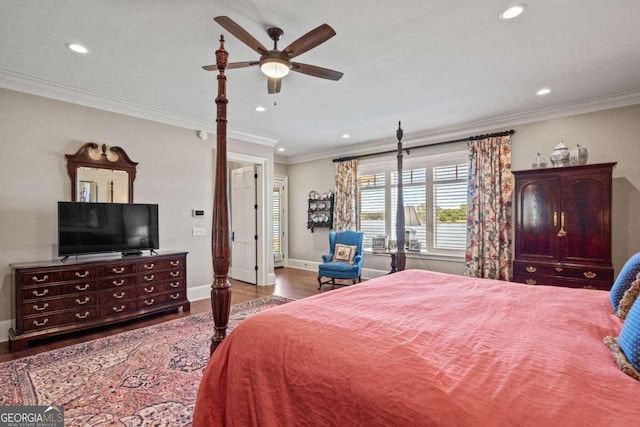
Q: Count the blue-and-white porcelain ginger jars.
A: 3